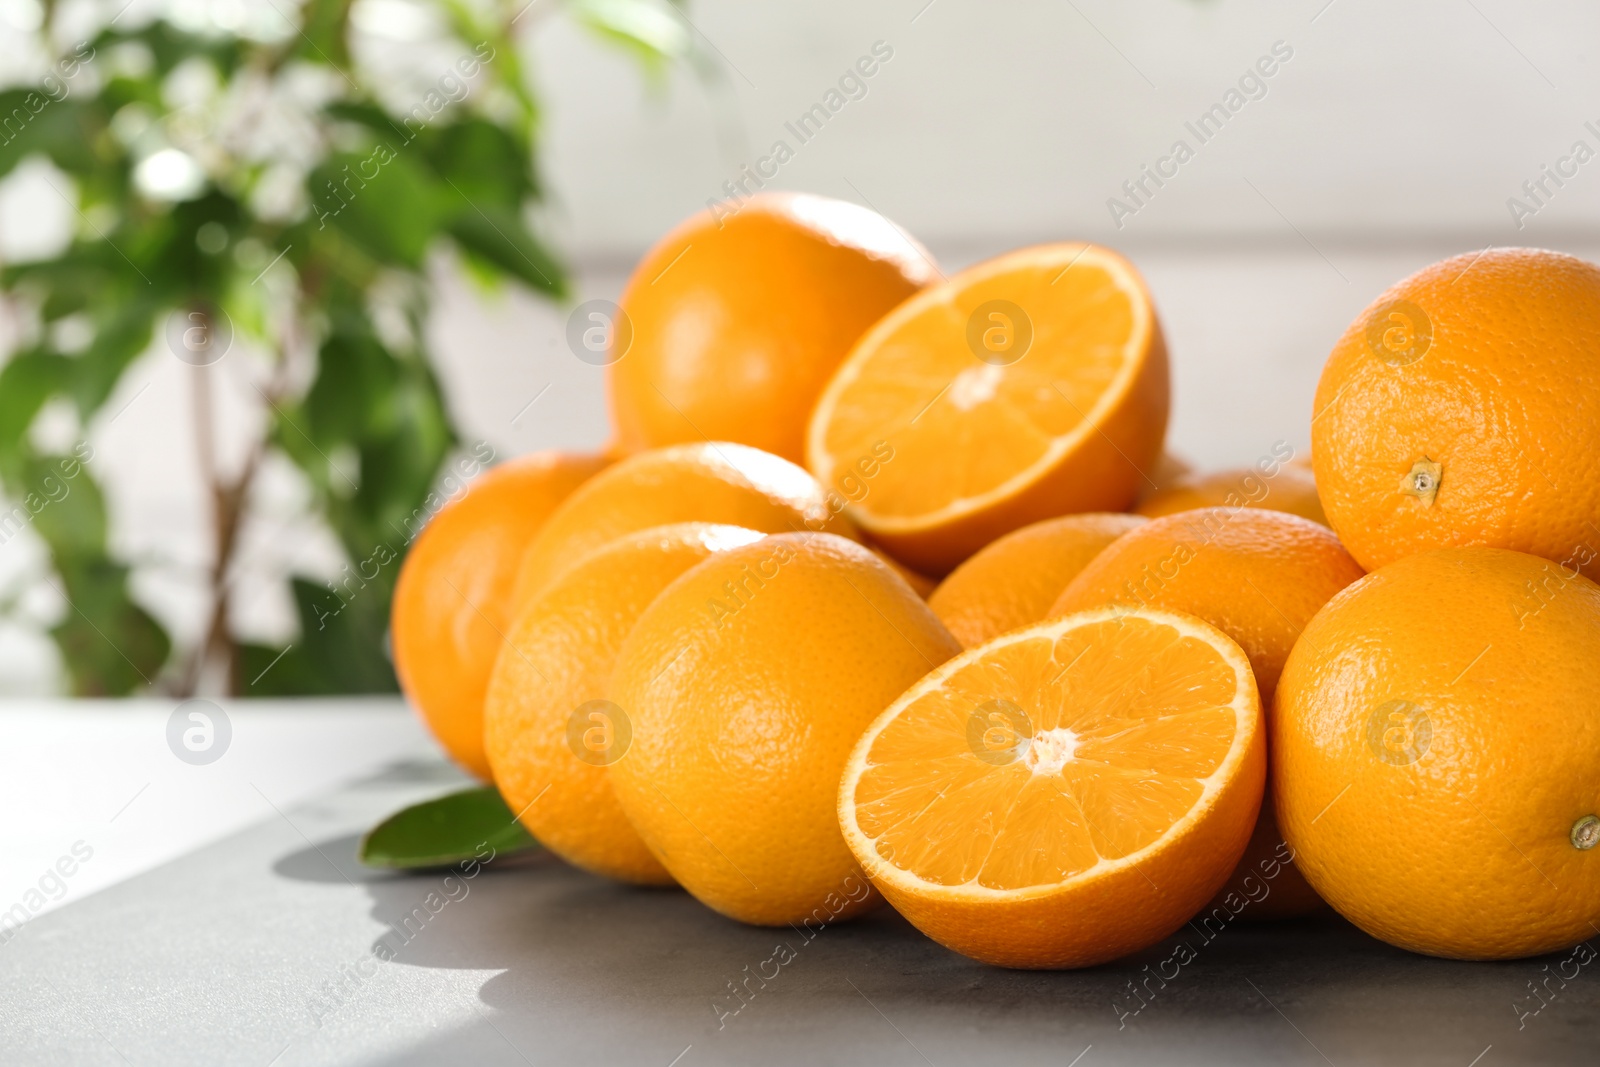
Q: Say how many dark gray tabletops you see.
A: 1